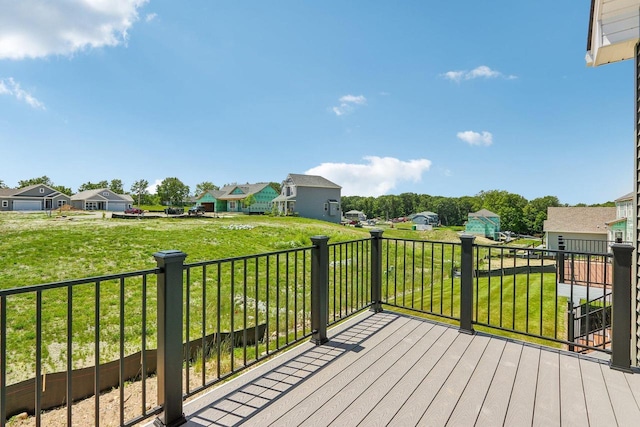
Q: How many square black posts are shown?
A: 5